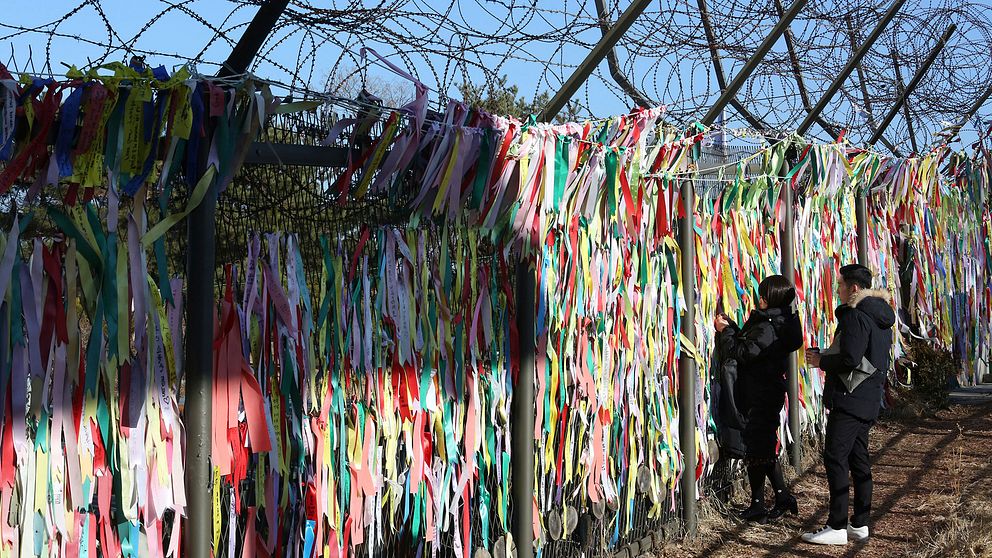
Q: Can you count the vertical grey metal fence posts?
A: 5